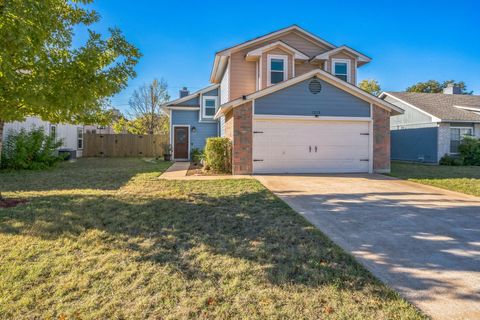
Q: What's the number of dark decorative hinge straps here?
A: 4